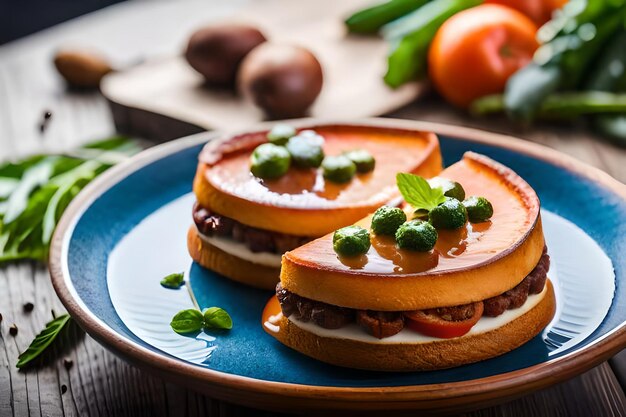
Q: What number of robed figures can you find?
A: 0